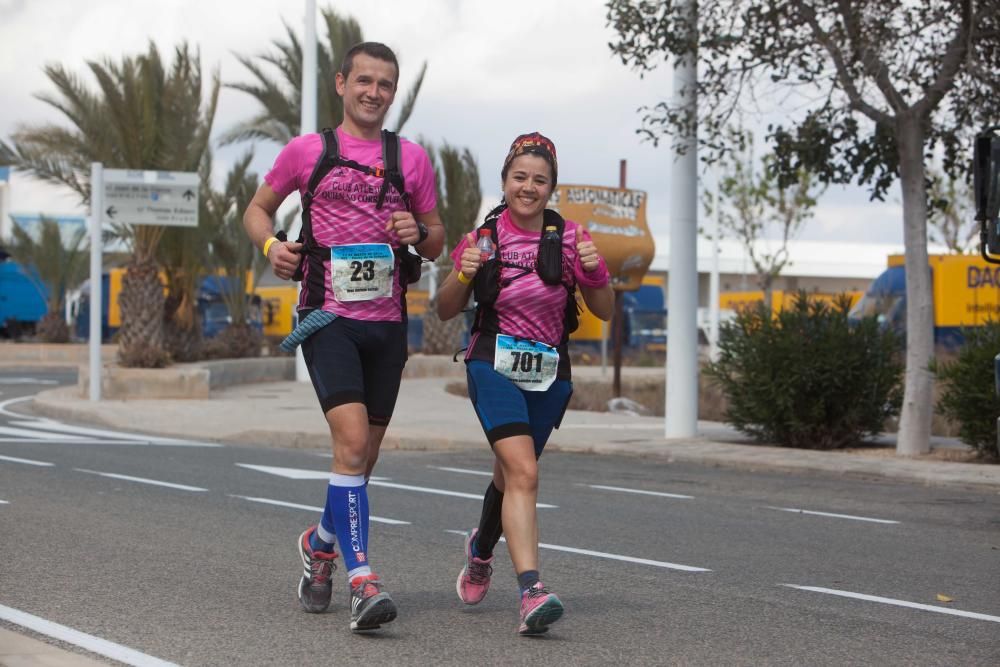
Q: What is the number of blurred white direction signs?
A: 1